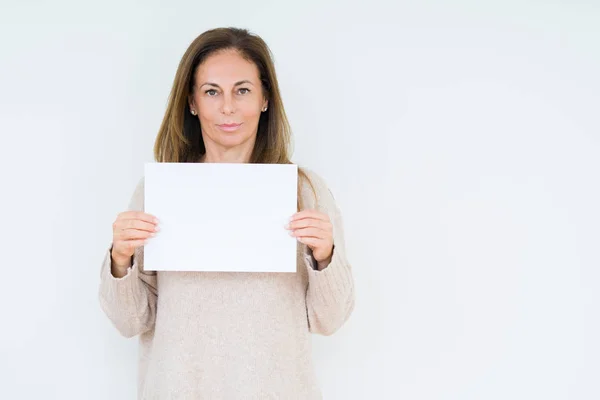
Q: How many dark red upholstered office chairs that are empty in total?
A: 0